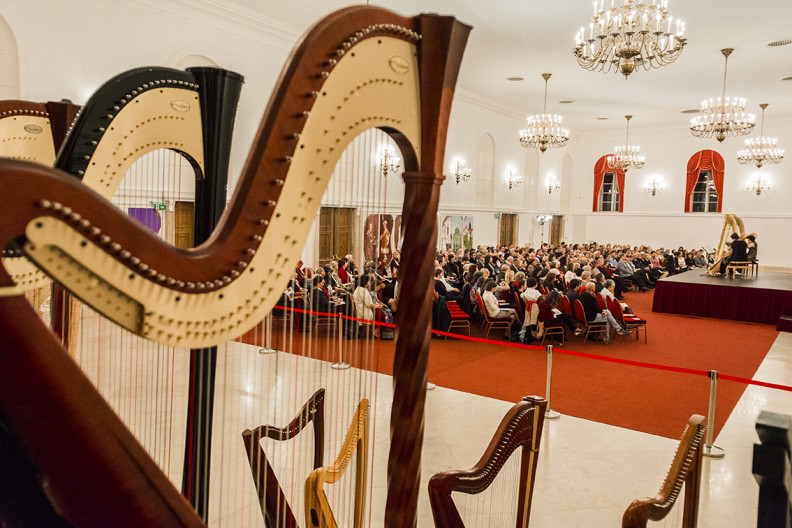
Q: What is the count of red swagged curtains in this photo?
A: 2